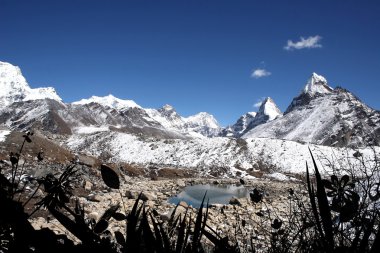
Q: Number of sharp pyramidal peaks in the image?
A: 2